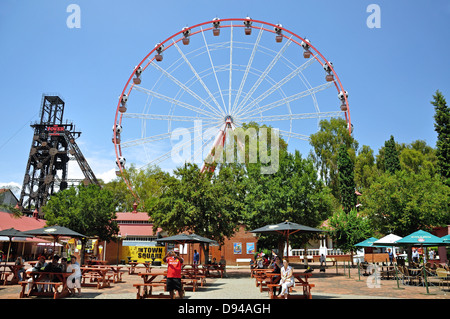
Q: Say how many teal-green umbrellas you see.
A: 3